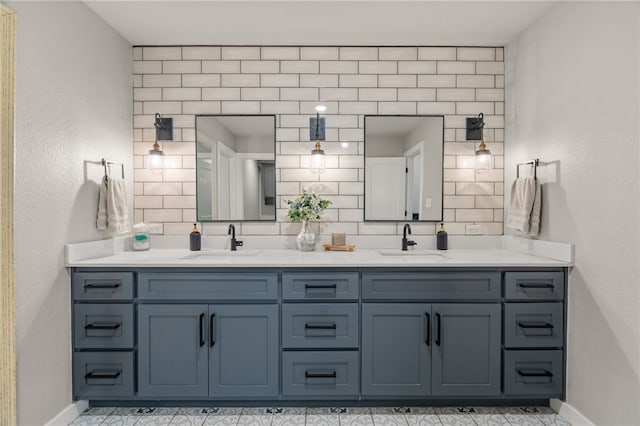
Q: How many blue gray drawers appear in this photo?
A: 9